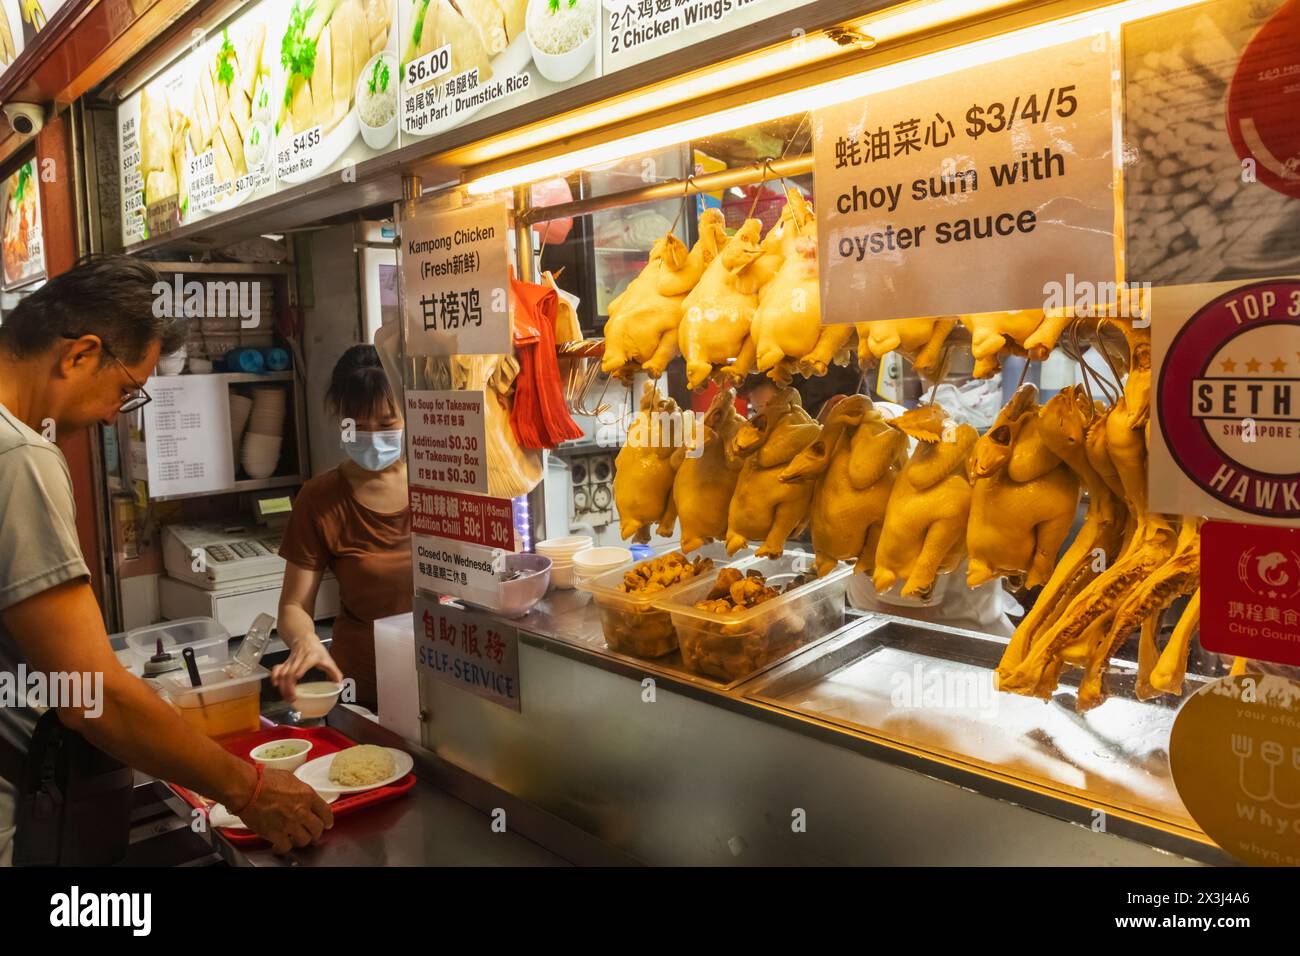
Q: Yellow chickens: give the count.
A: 11